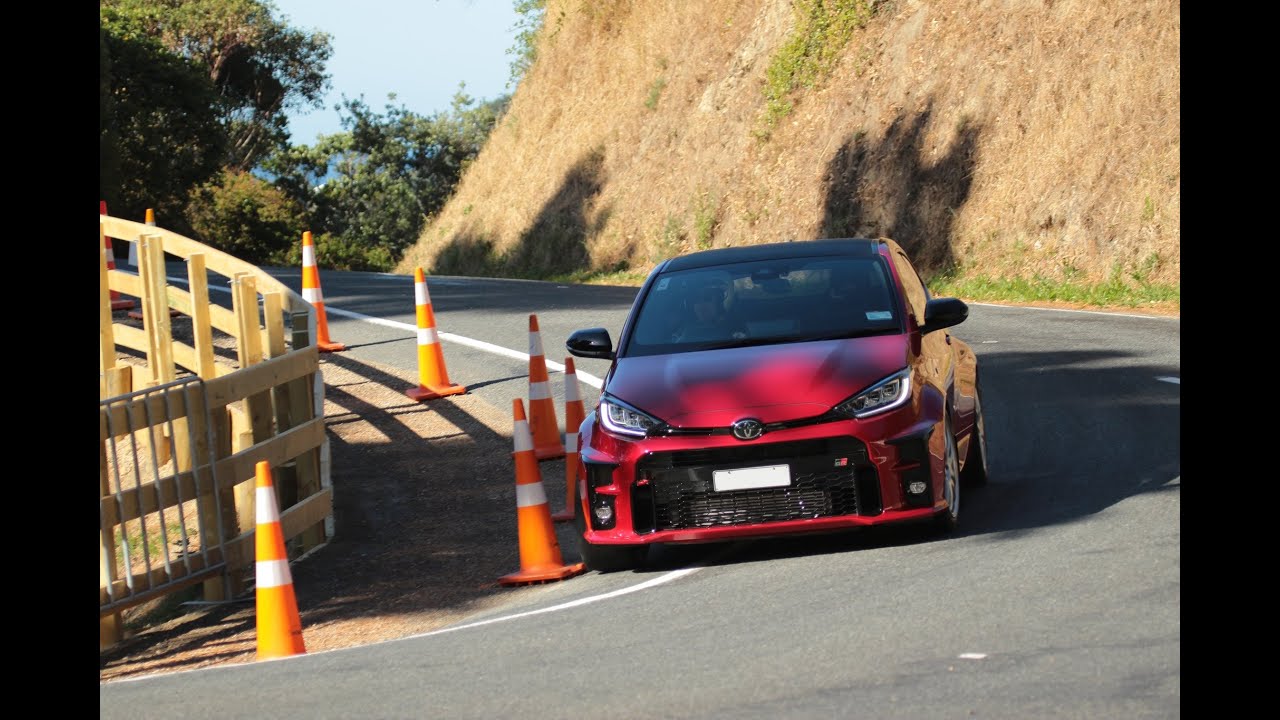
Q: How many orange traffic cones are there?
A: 8